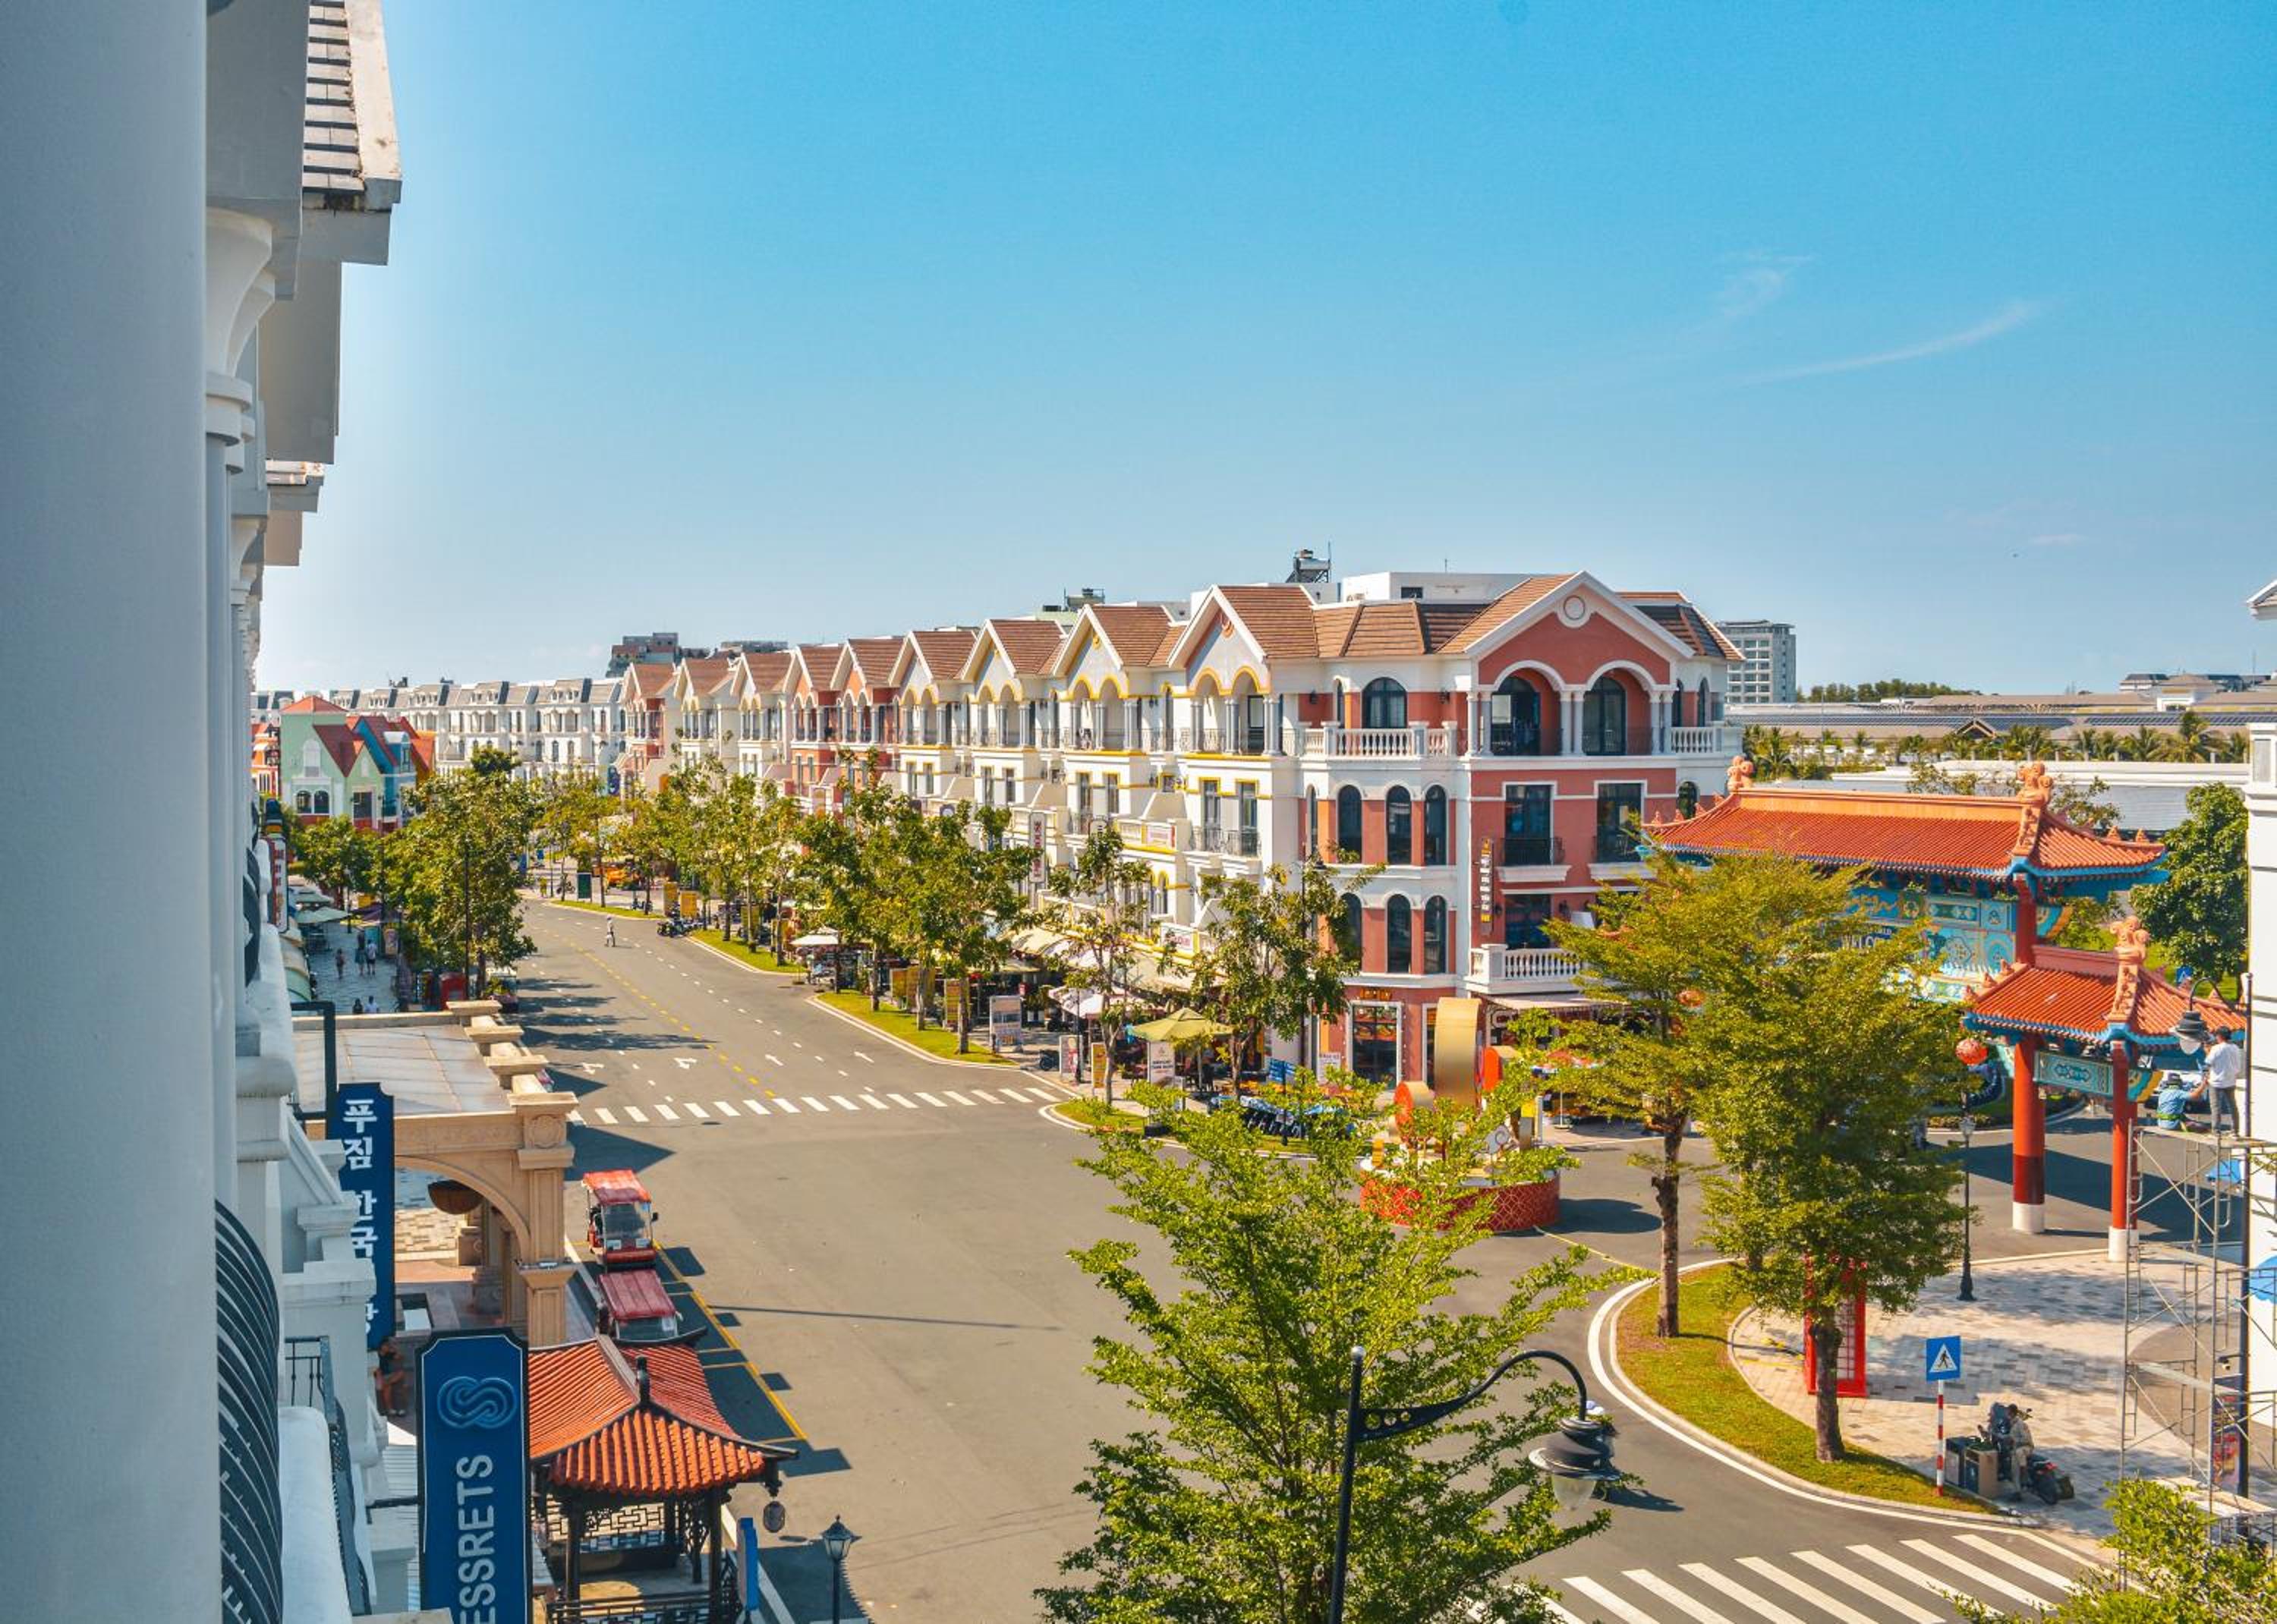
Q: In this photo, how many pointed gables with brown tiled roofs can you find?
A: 10